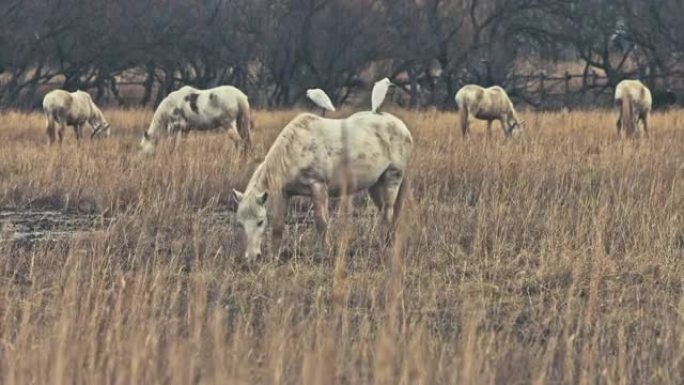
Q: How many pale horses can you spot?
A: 5